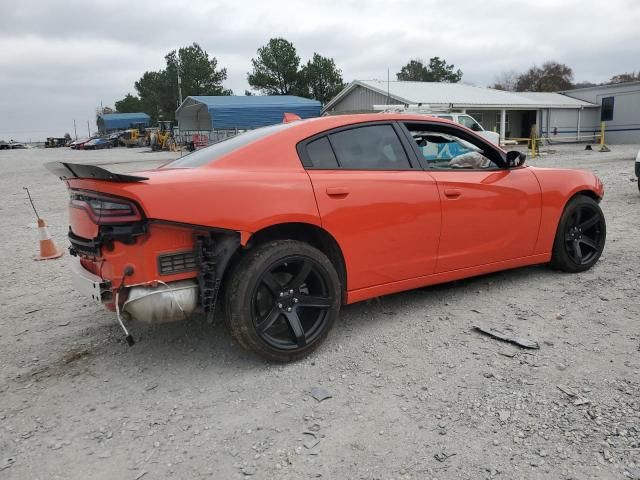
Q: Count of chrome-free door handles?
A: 2